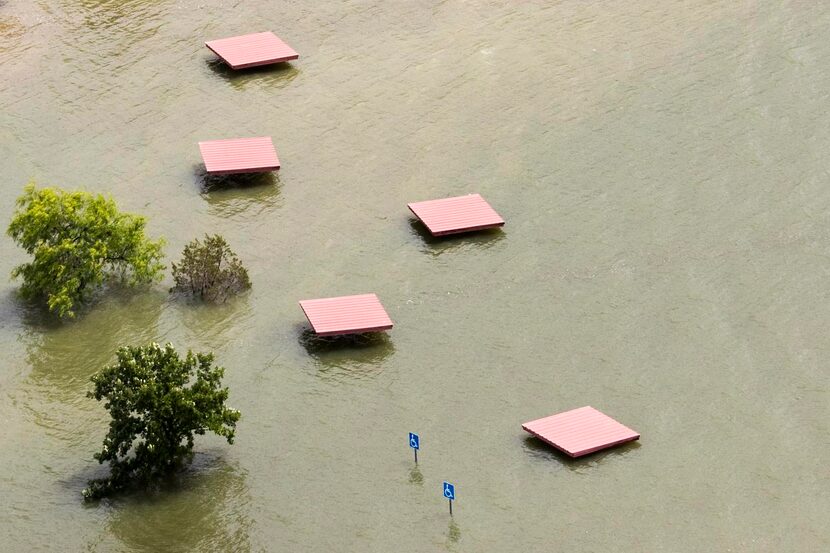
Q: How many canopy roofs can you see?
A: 5